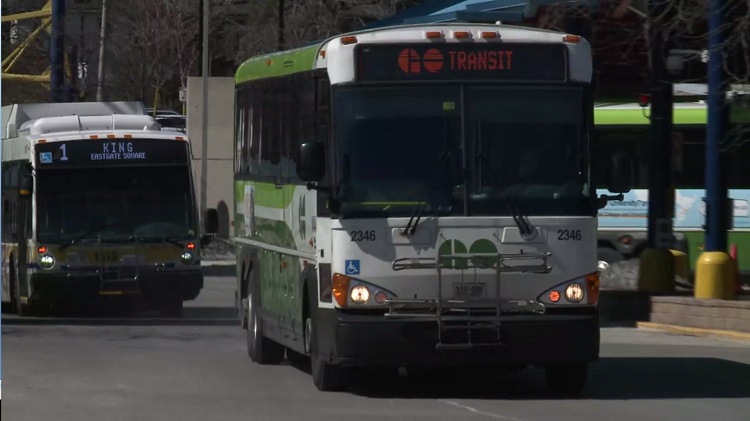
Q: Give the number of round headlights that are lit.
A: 4